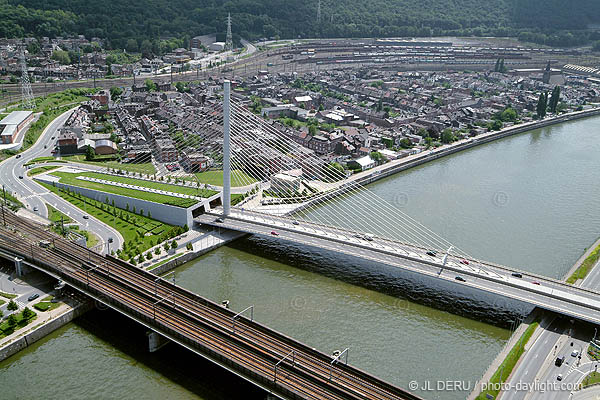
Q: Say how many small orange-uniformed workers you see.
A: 0